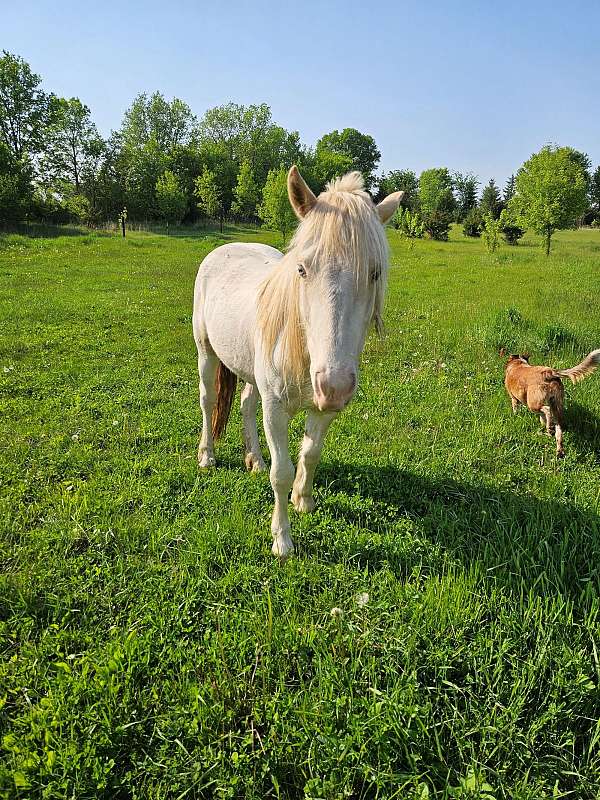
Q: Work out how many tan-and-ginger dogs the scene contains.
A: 1